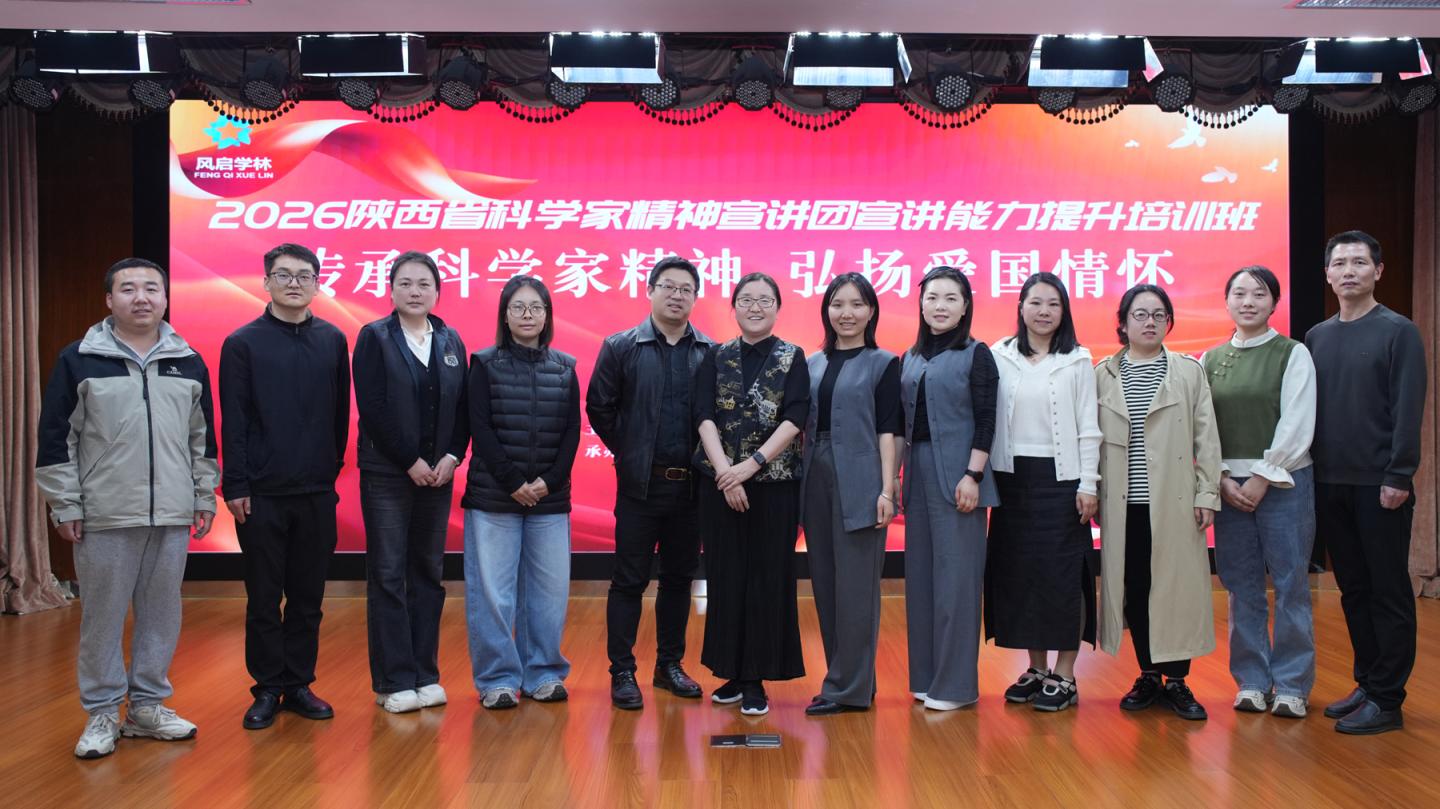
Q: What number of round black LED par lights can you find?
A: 14